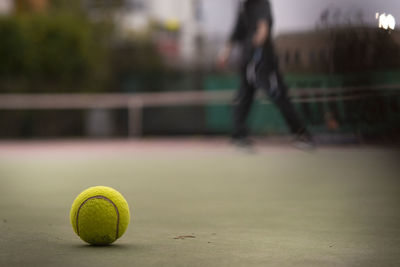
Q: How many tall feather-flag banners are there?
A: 0